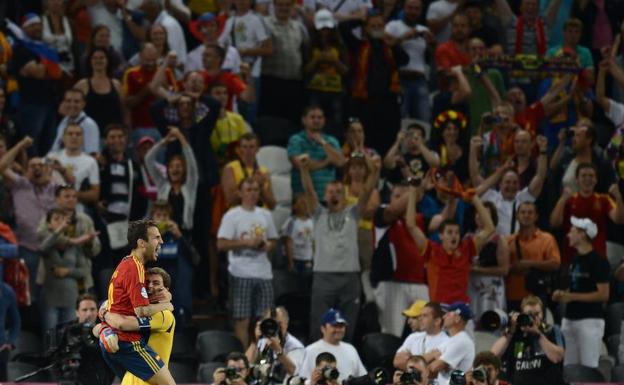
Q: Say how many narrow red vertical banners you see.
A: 0